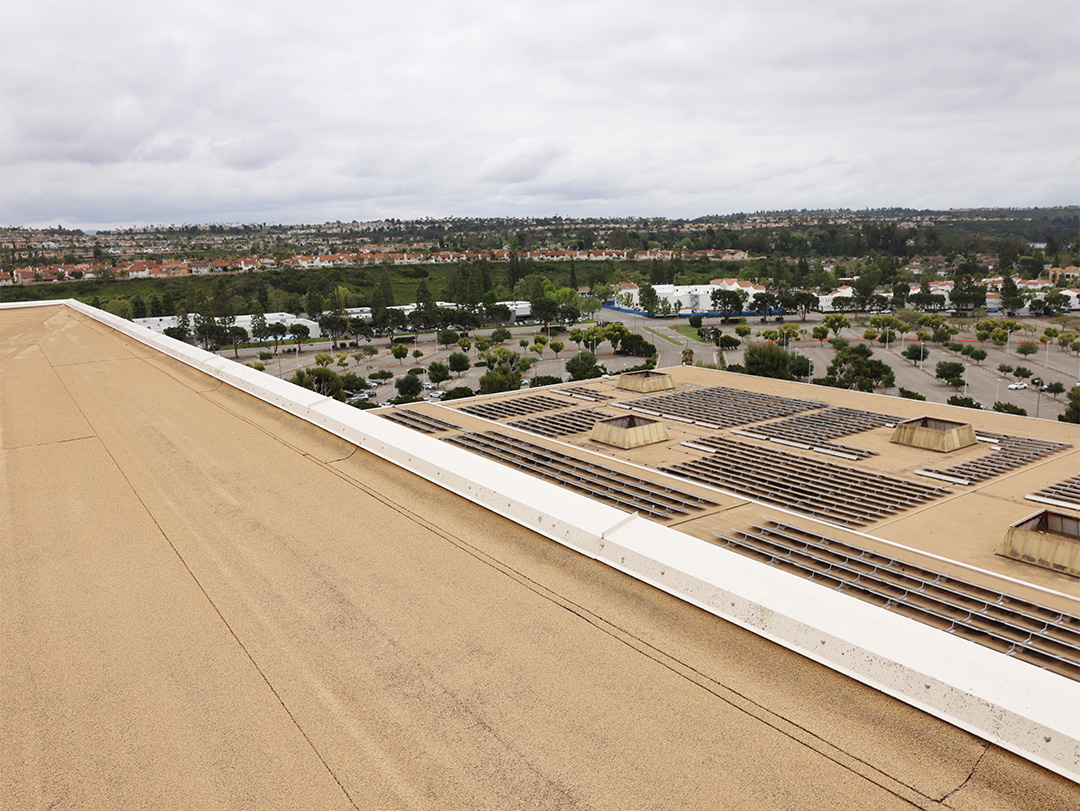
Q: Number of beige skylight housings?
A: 4